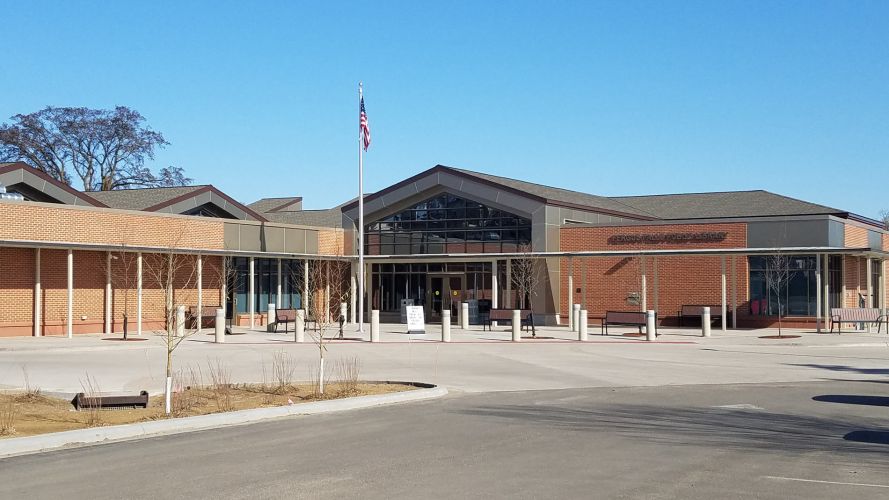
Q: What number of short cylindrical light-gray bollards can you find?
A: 13